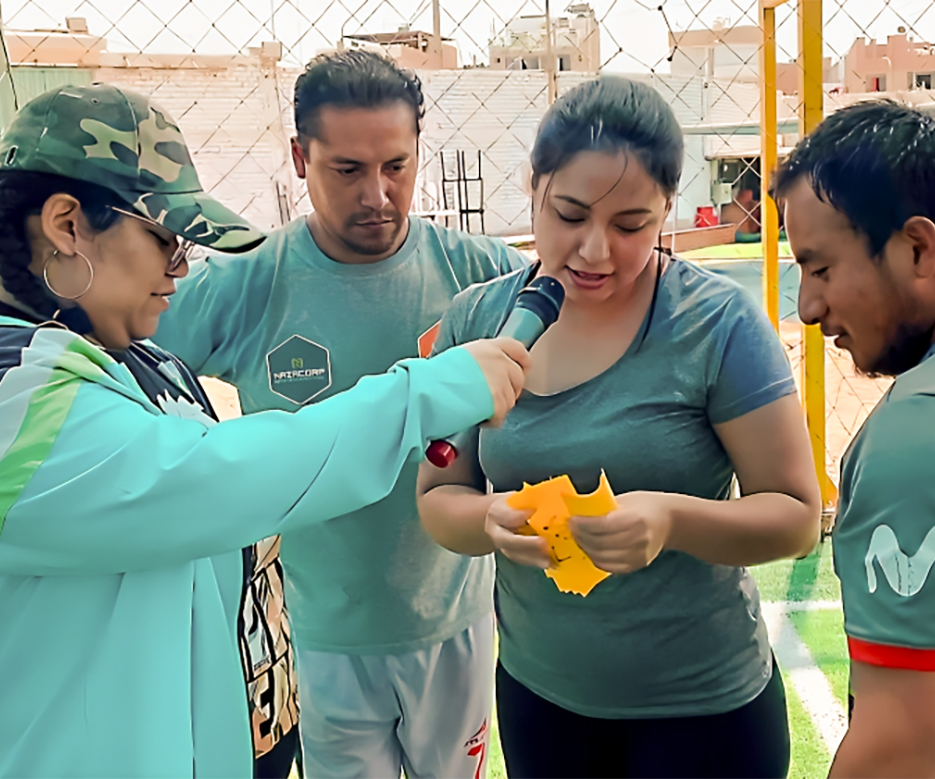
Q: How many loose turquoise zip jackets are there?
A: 1